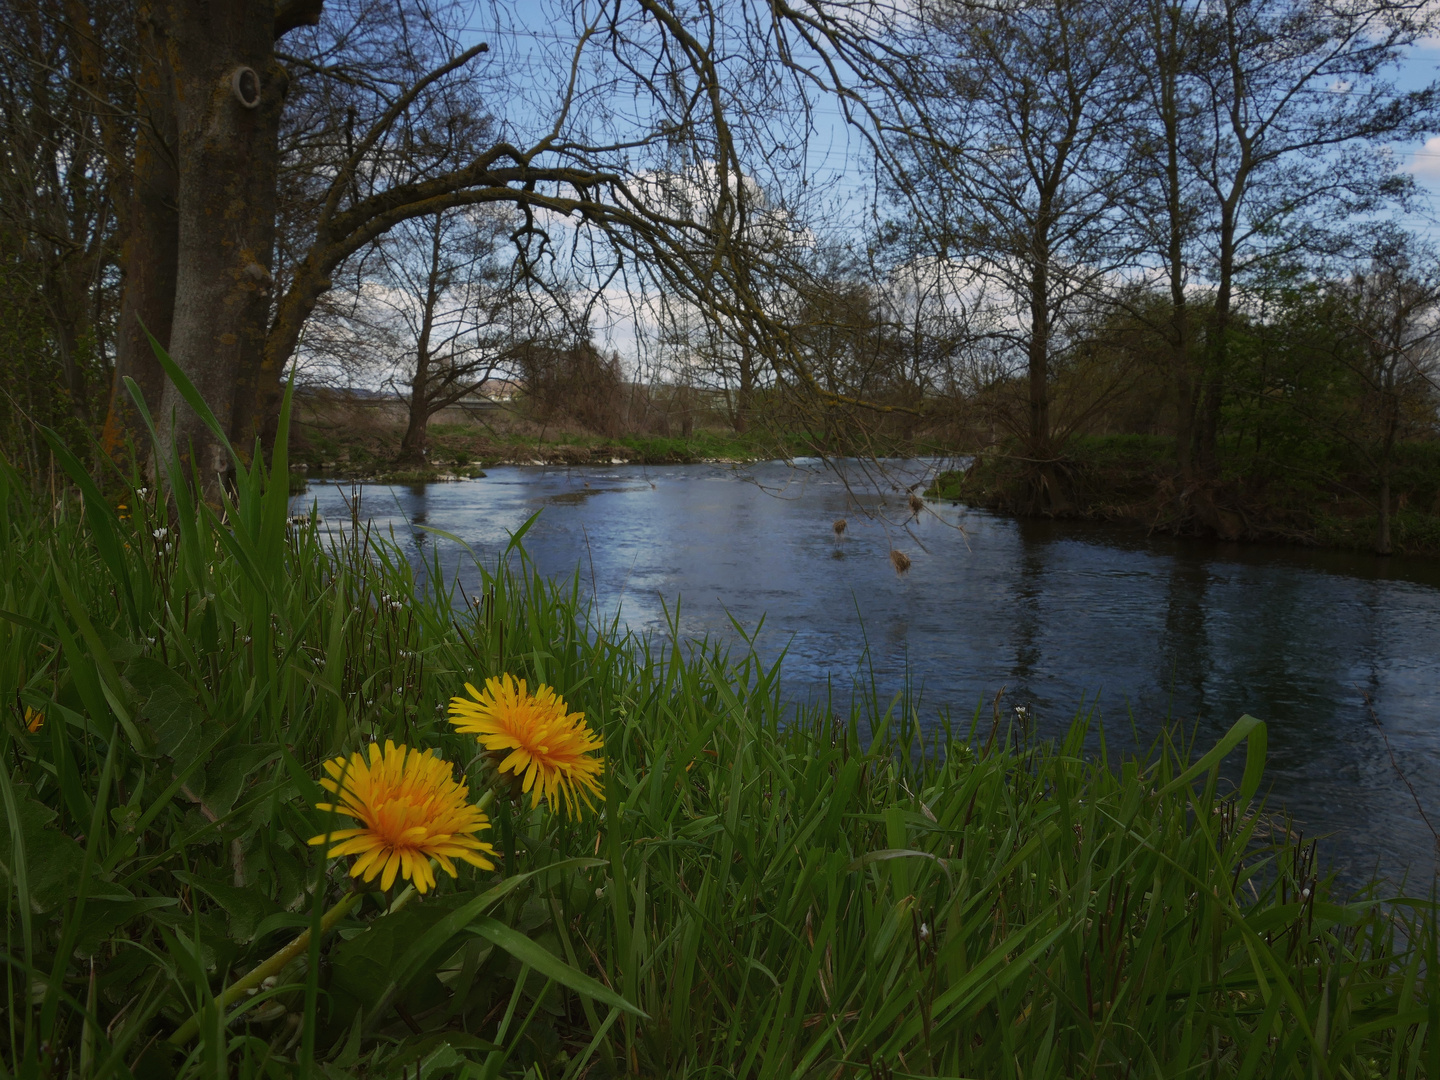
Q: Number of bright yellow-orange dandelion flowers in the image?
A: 2